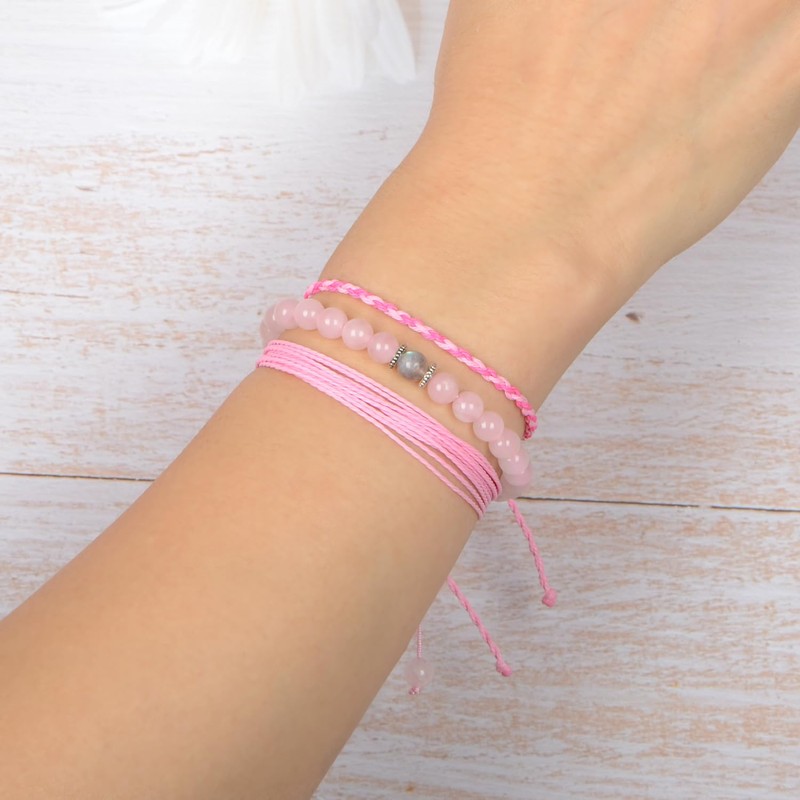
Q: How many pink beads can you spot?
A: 15